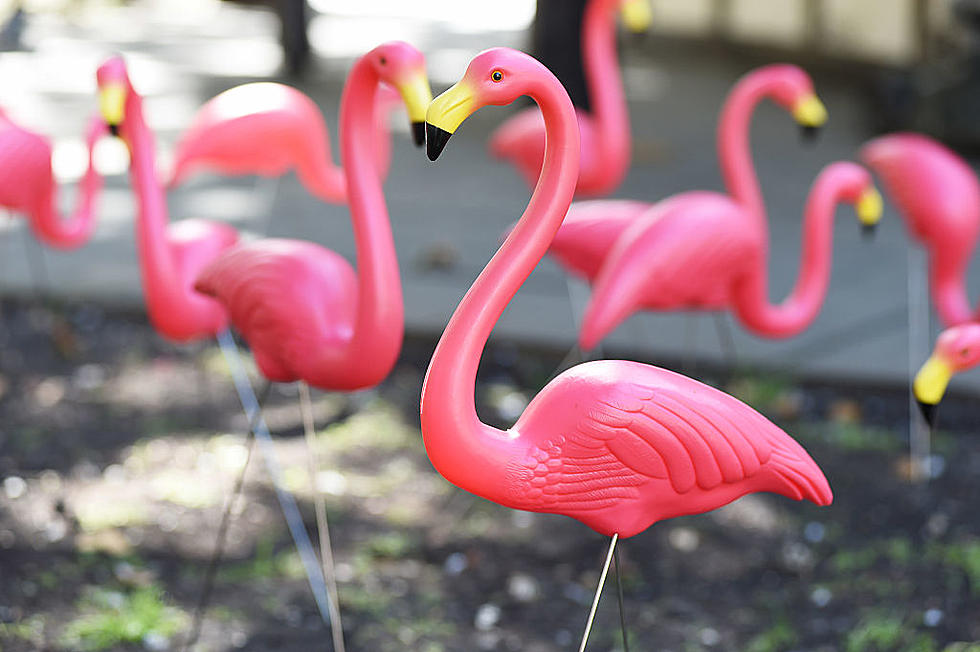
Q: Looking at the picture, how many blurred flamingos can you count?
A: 9